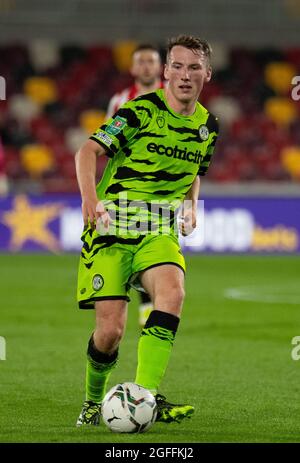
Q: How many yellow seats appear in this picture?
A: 7